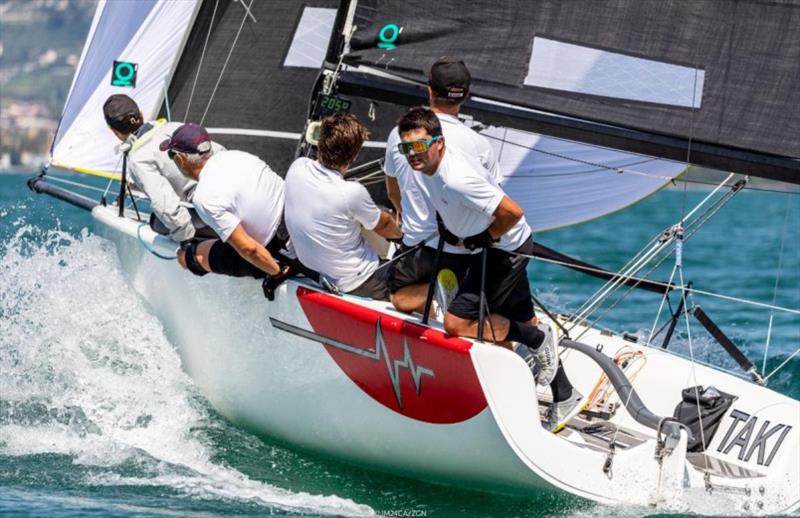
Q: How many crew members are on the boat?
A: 5